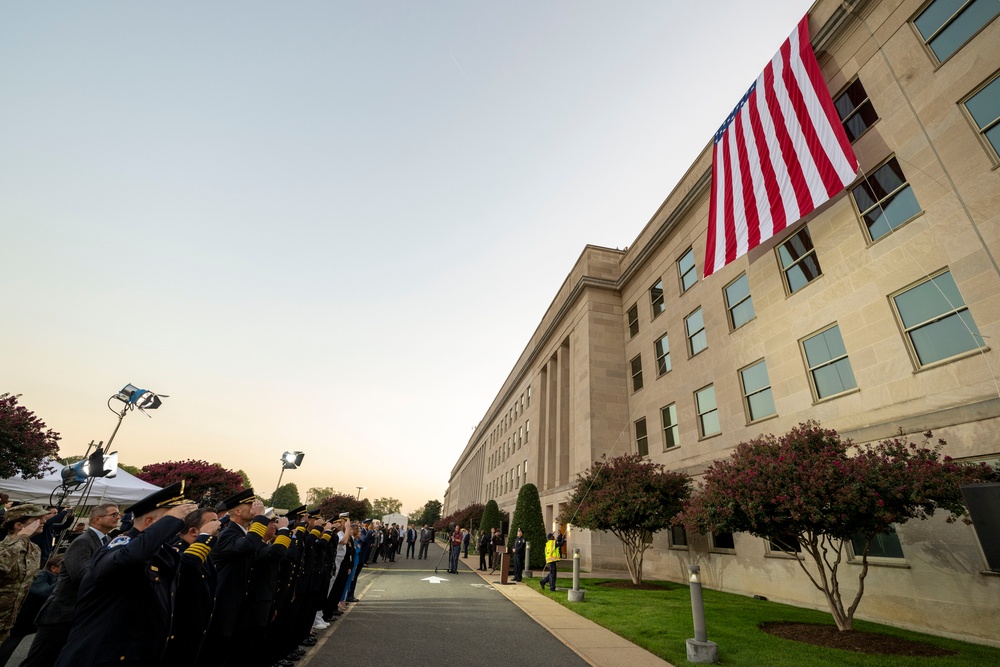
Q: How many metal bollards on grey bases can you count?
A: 3